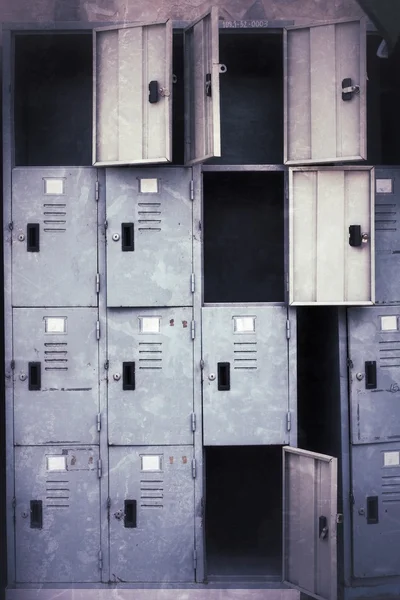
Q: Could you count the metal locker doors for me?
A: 15